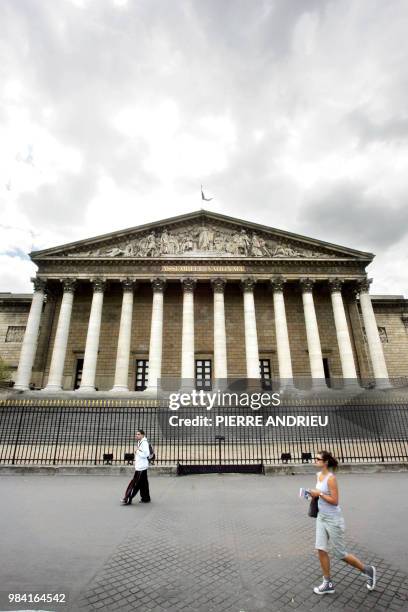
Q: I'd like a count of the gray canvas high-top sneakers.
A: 2